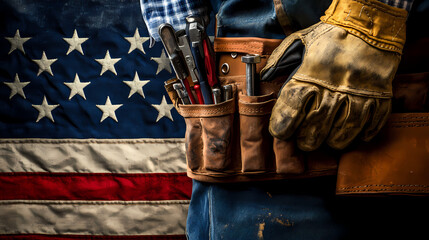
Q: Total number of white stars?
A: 12